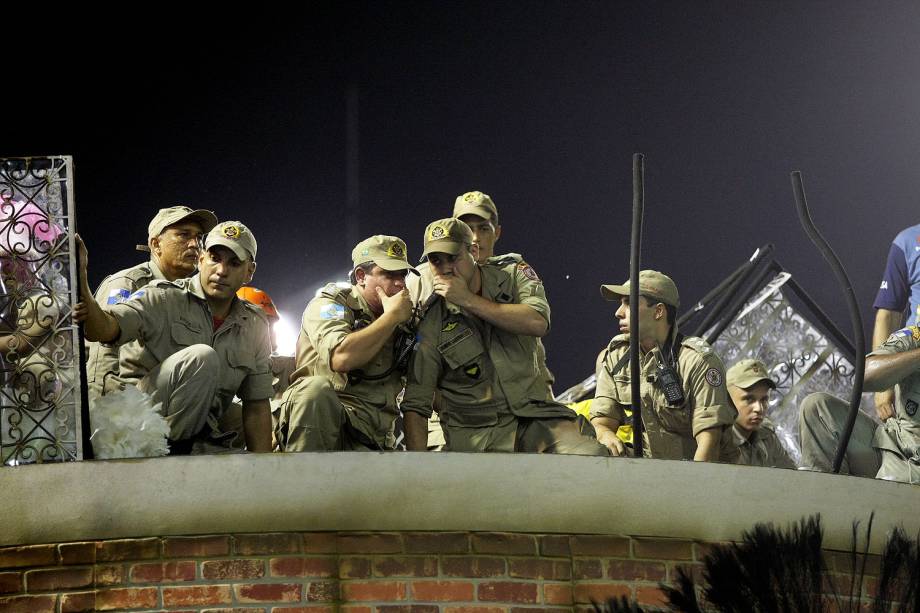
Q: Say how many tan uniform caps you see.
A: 7